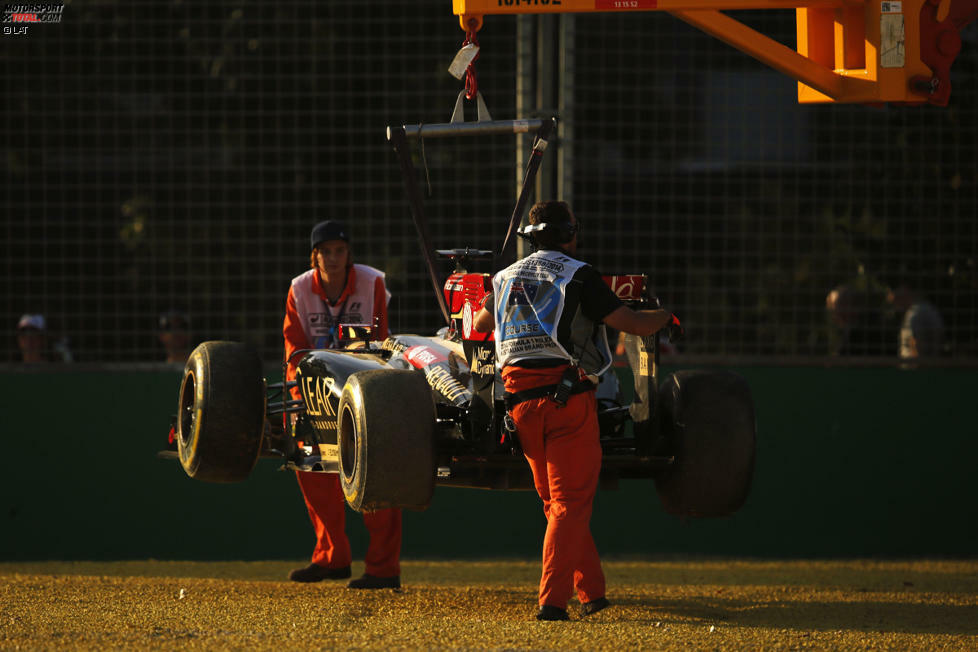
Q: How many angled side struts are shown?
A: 2